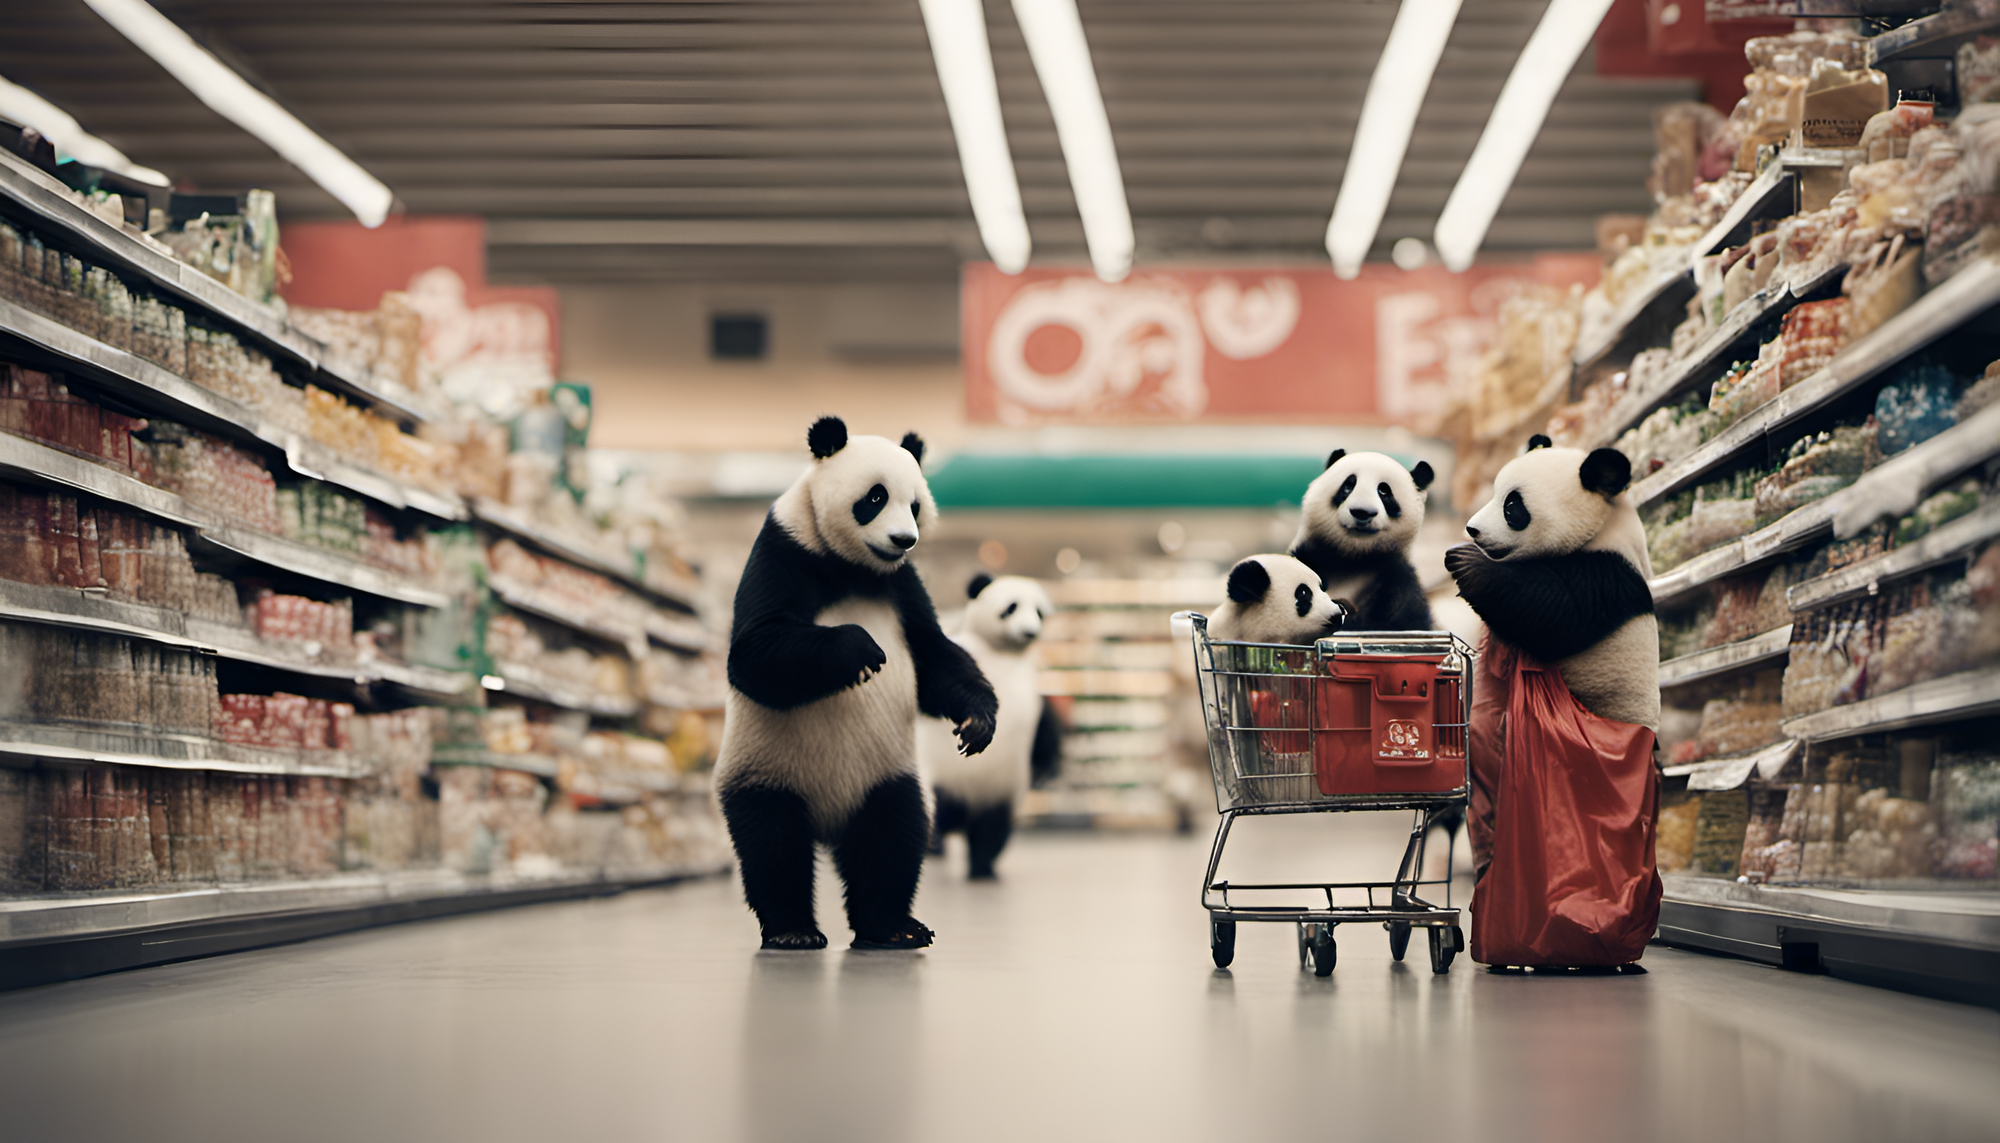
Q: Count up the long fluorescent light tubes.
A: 6